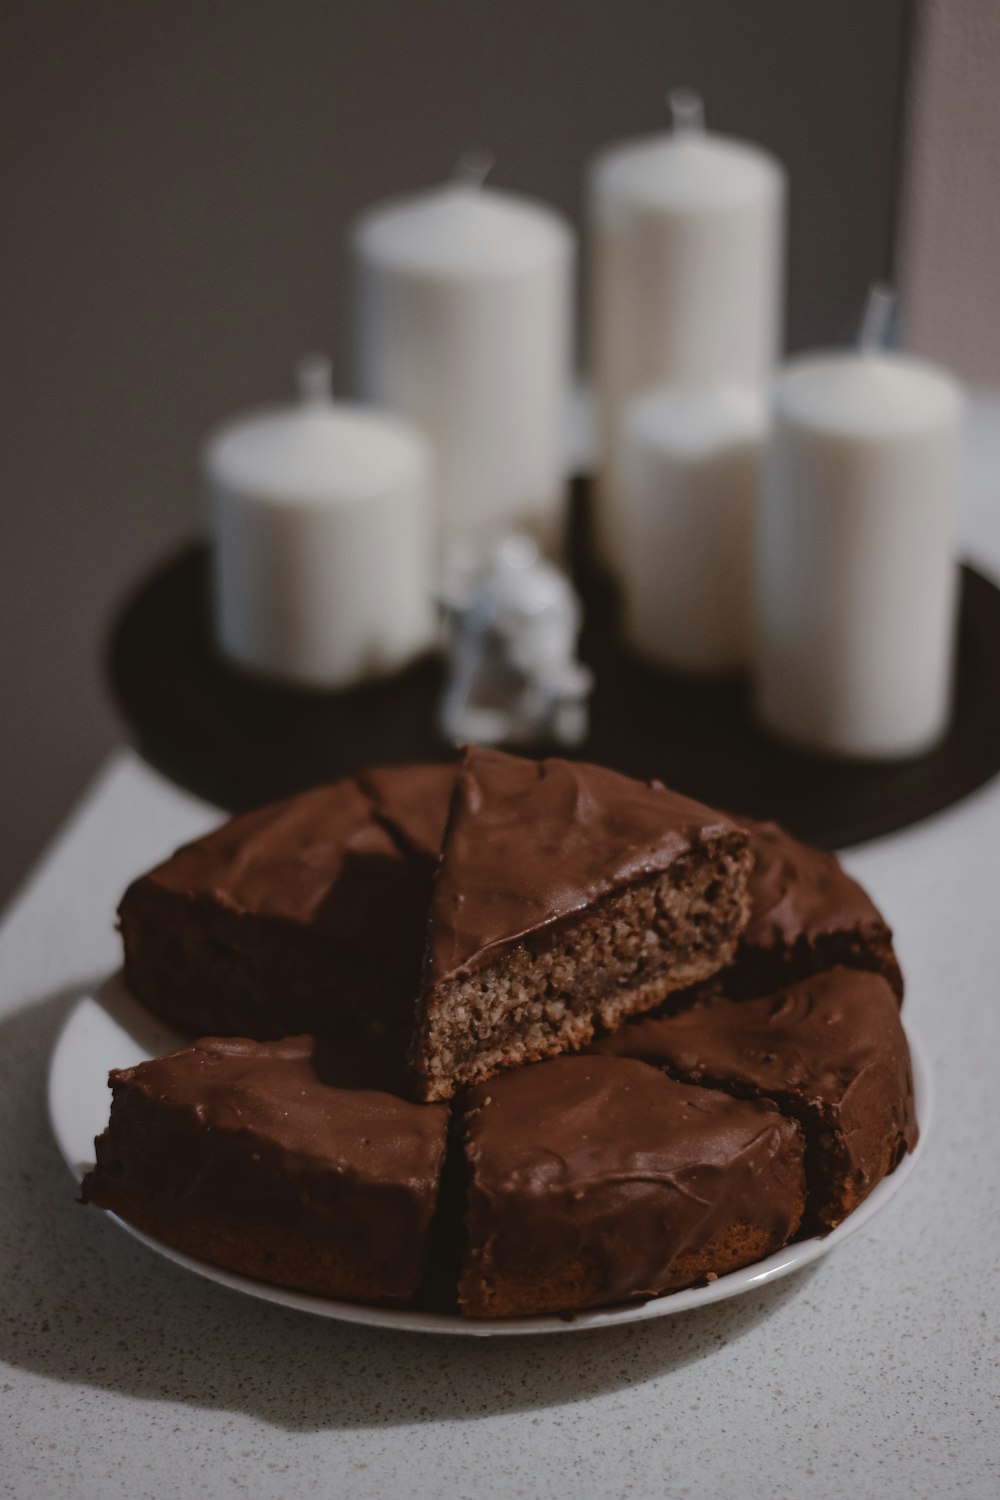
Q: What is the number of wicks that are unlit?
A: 4